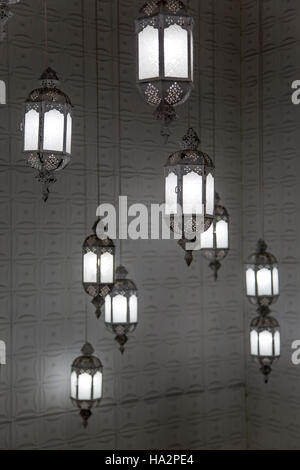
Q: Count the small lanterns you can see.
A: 6